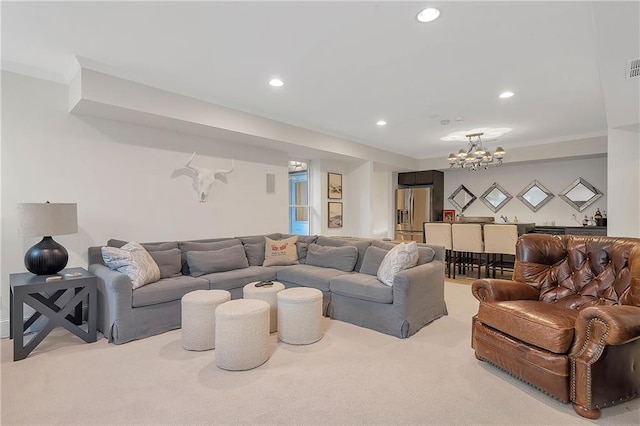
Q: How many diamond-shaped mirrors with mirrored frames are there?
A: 4